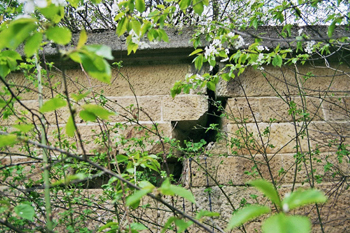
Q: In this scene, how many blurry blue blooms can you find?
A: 0